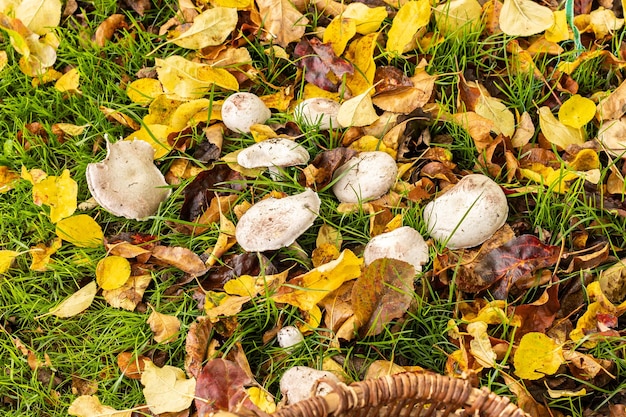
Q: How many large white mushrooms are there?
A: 9